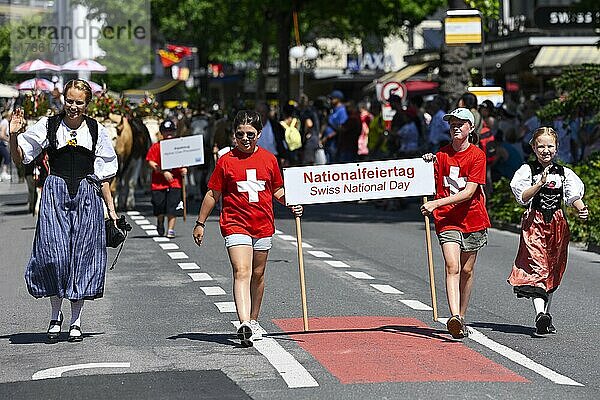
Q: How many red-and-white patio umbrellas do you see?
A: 4